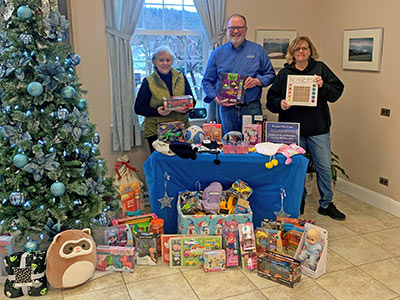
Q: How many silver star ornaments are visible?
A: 2